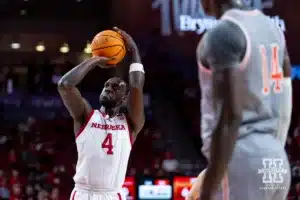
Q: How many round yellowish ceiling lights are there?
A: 4